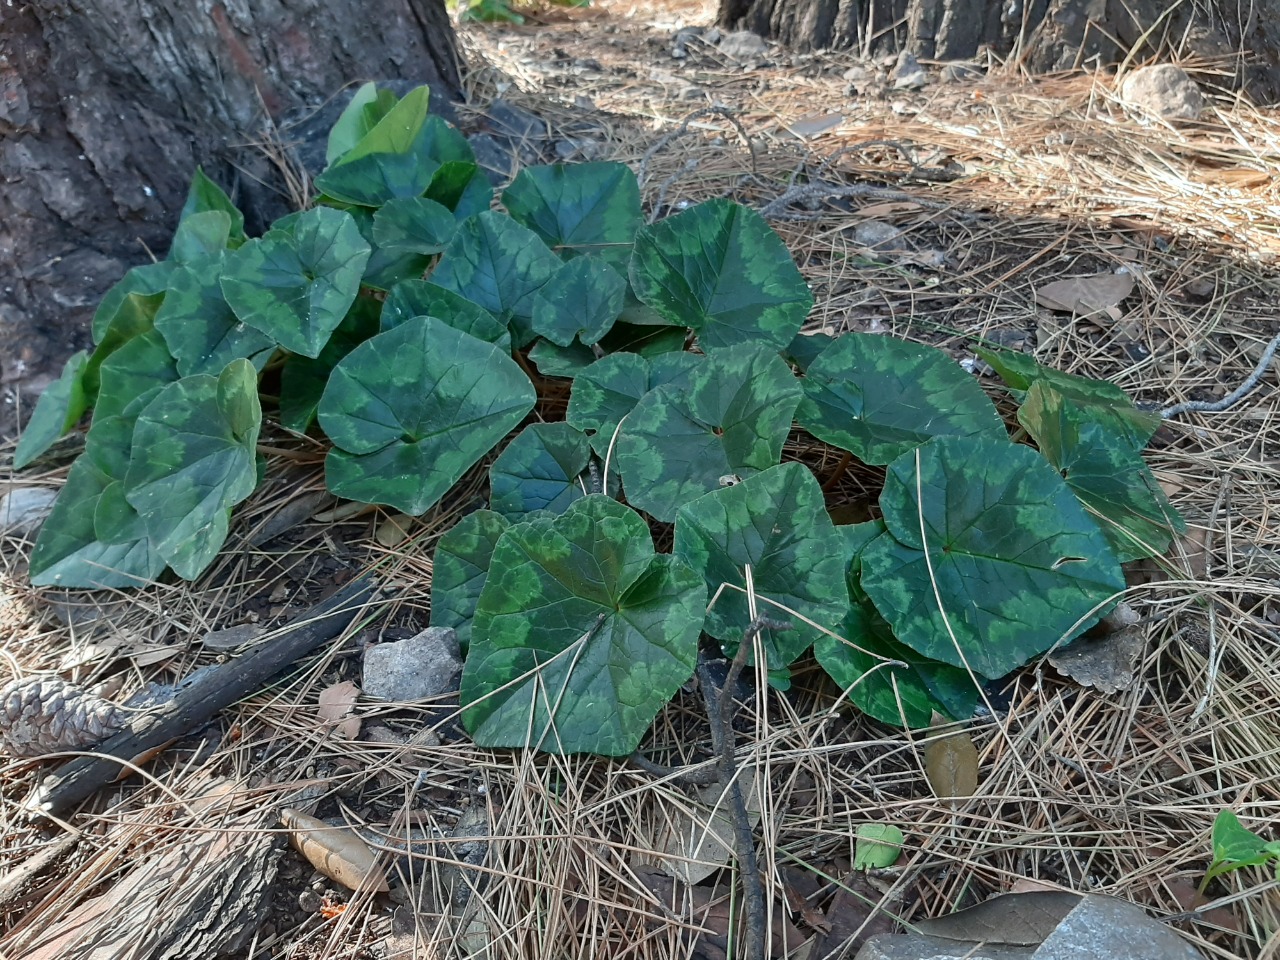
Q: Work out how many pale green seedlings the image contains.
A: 2